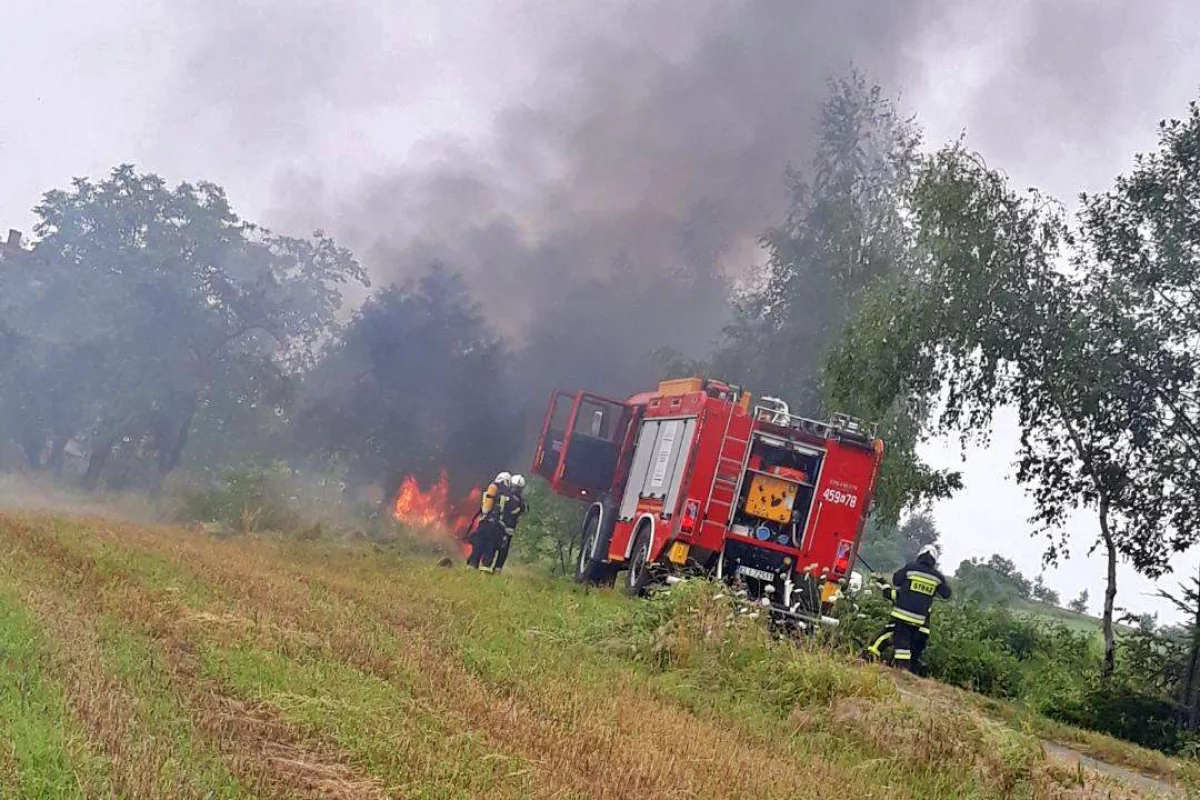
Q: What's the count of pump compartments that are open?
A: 1